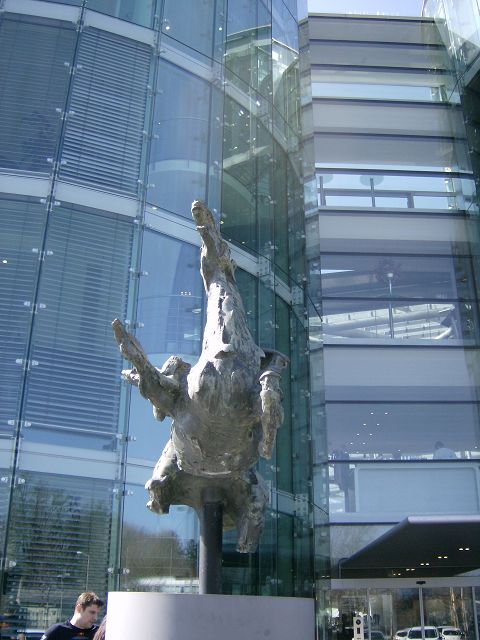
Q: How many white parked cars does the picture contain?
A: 3